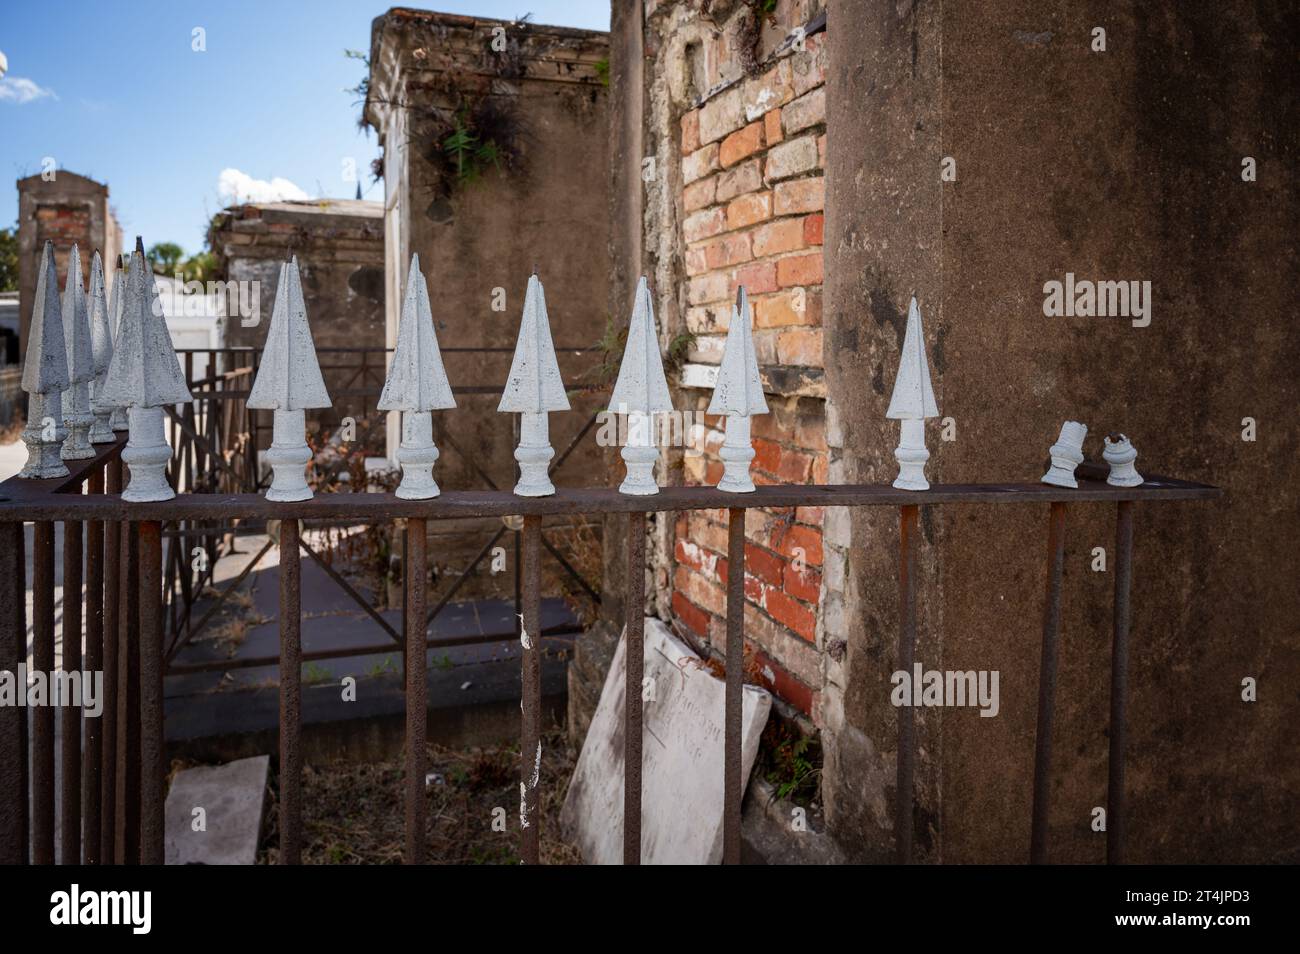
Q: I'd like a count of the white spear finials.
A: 11